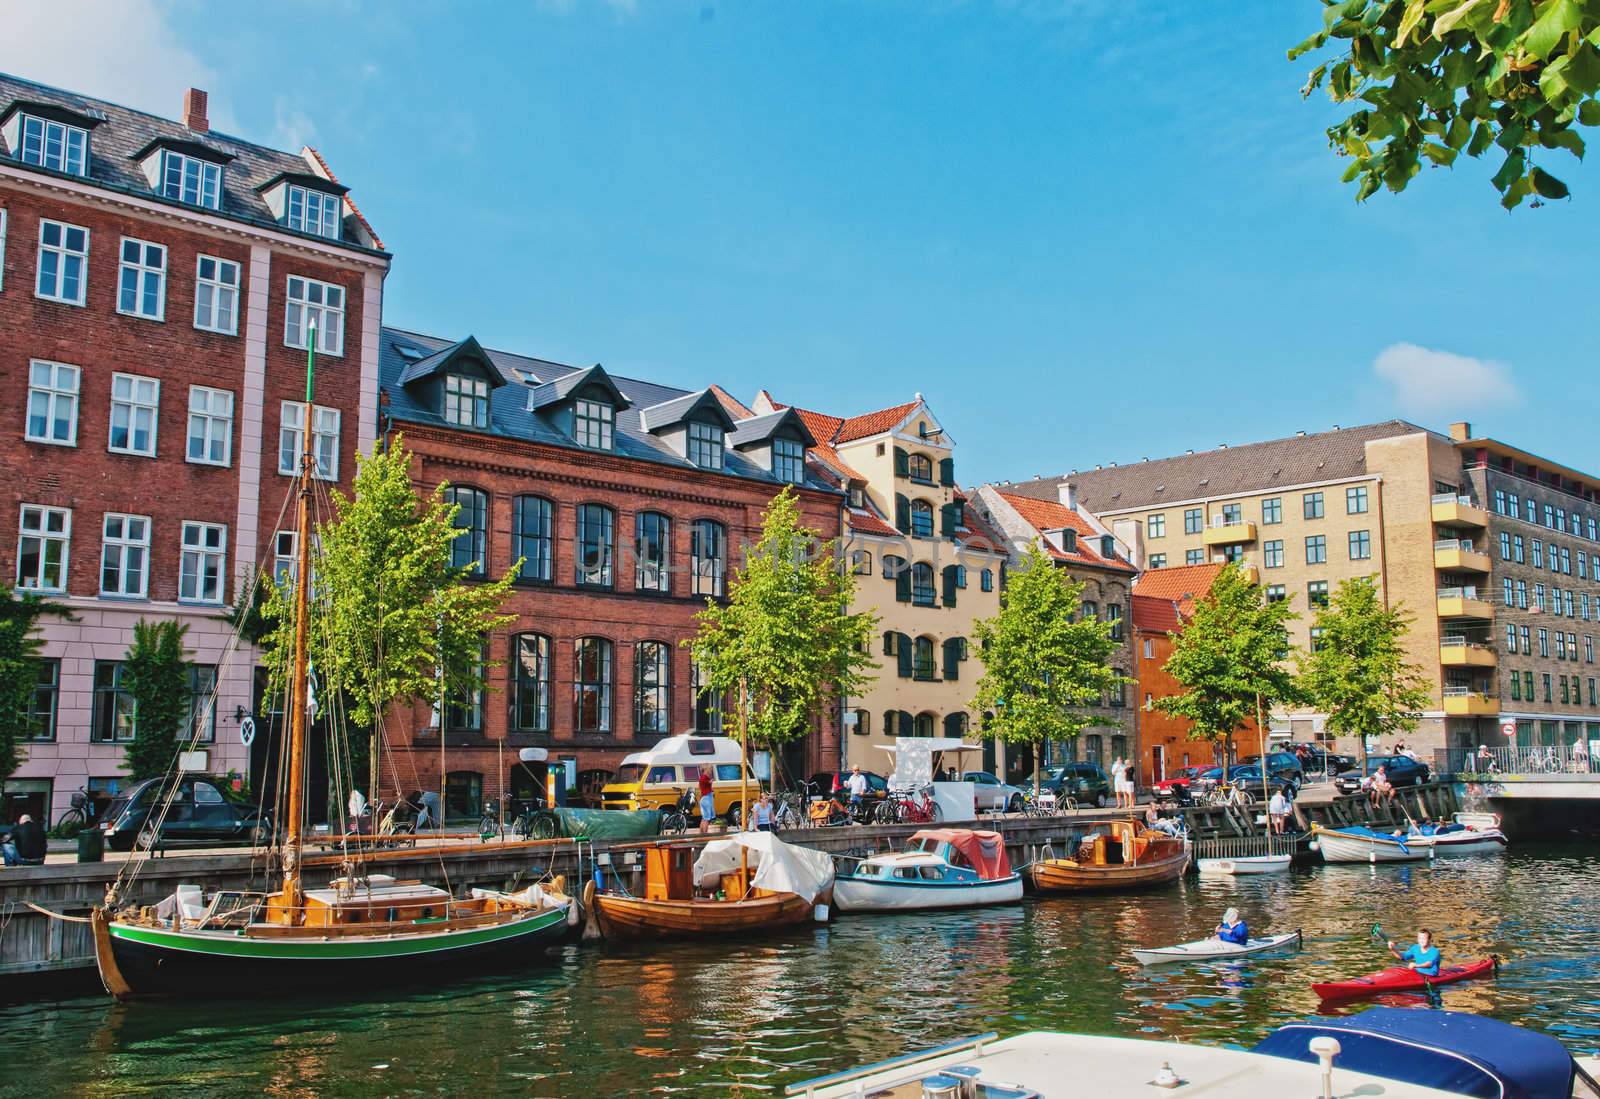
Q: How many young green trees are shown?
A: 5